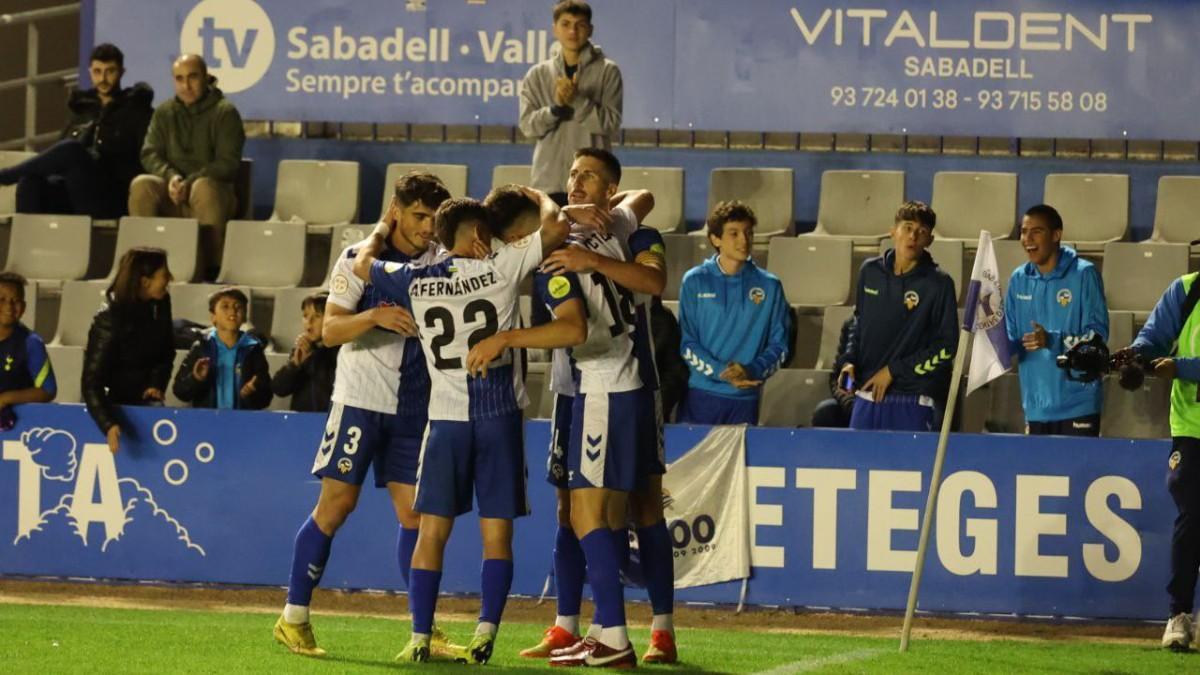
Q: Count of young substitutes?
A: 3